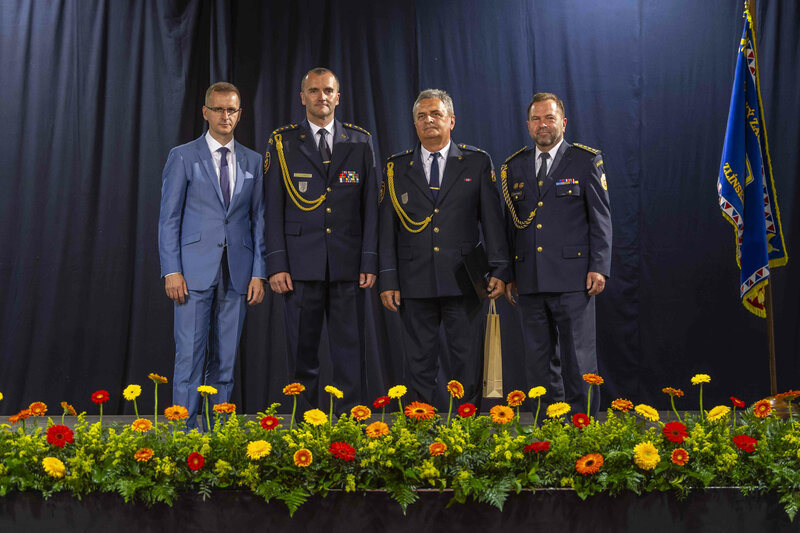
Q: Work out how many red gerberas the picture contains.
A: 12